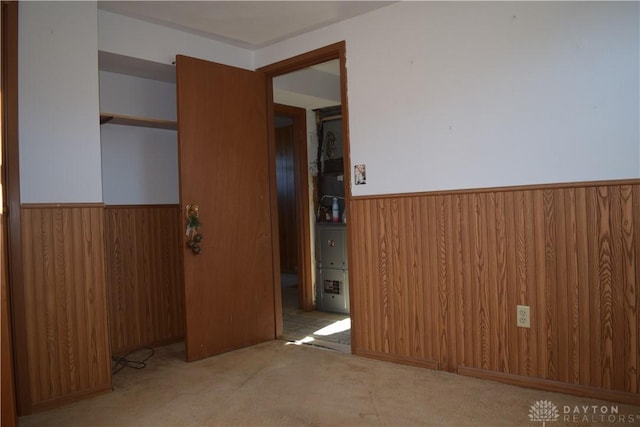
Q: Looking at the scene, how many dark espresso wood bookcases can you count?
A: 0